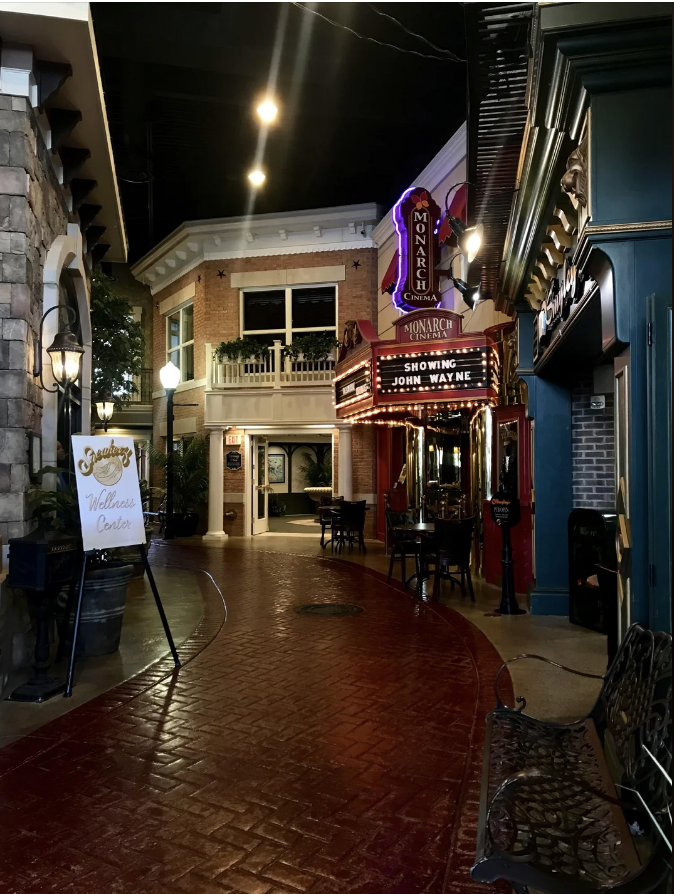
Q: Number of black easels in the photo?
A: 1